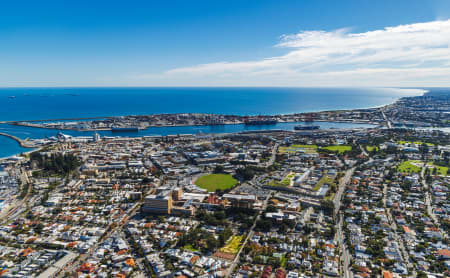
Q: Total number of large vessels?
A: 3